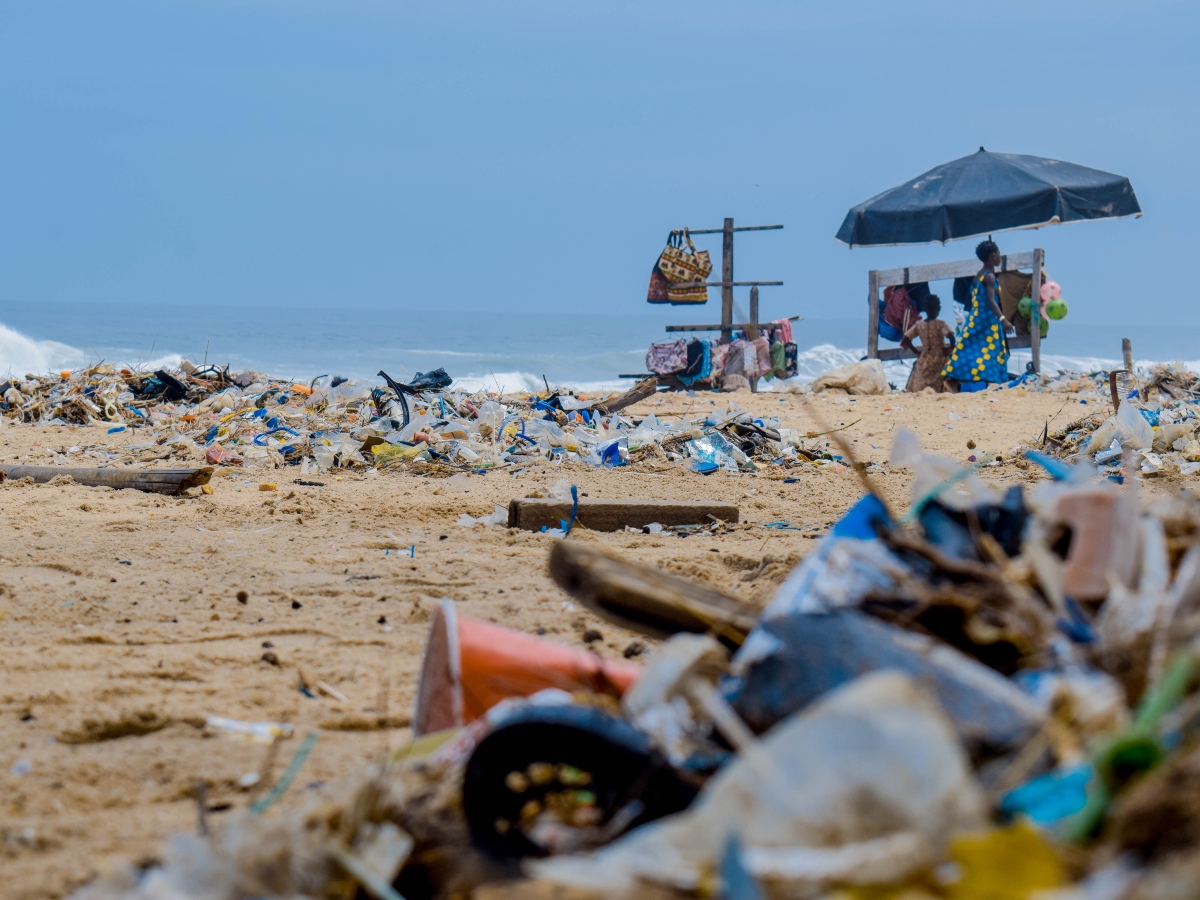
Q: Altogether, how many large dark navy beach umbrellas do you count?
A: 1